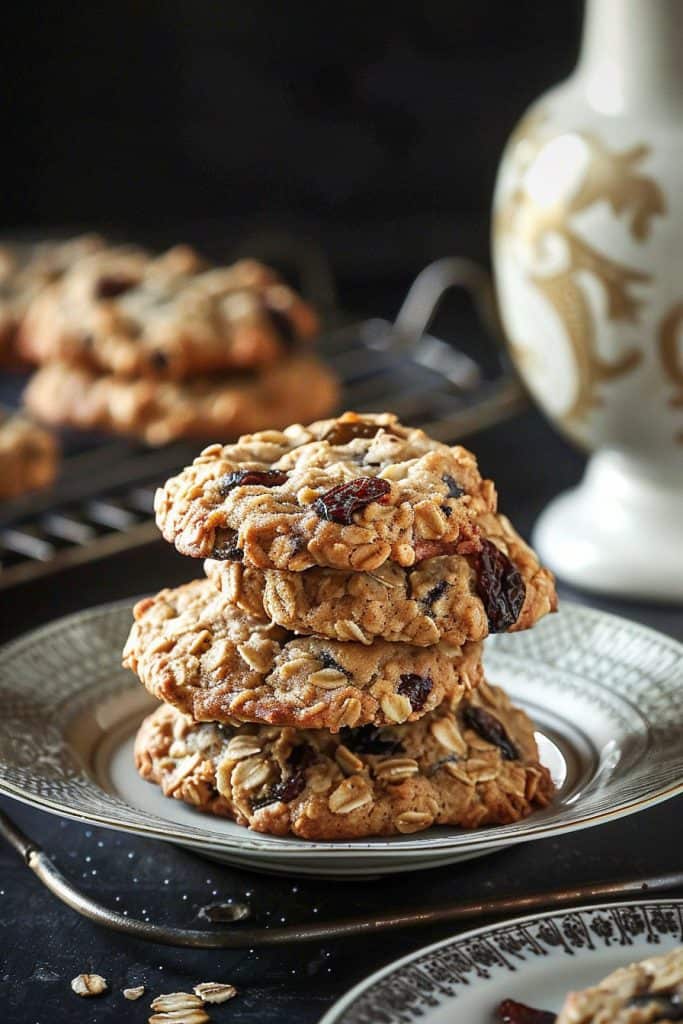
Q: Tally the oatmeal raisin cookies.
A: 9